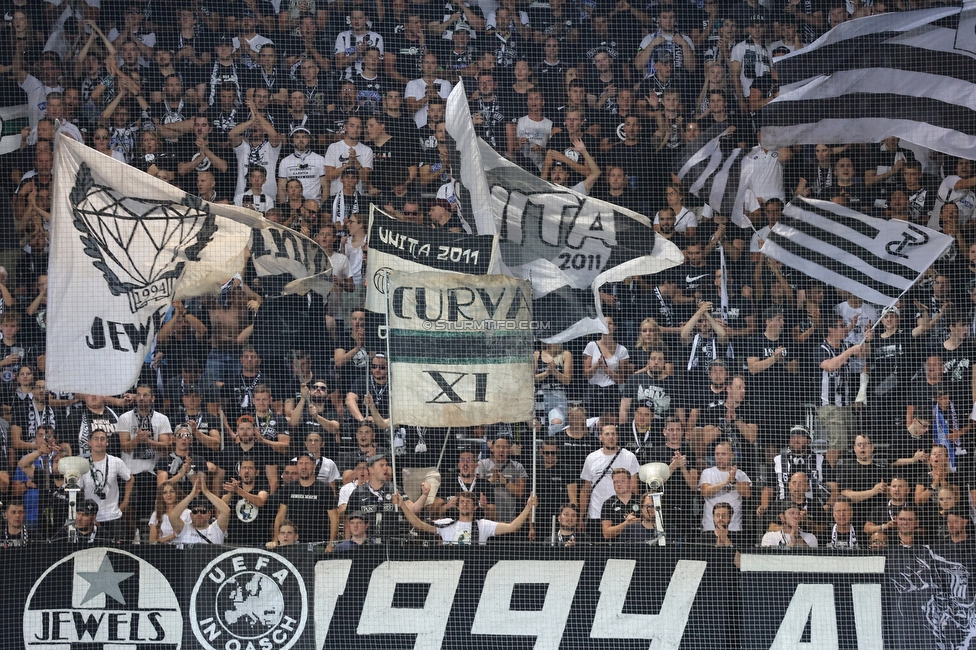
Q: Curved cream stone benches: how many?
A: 0